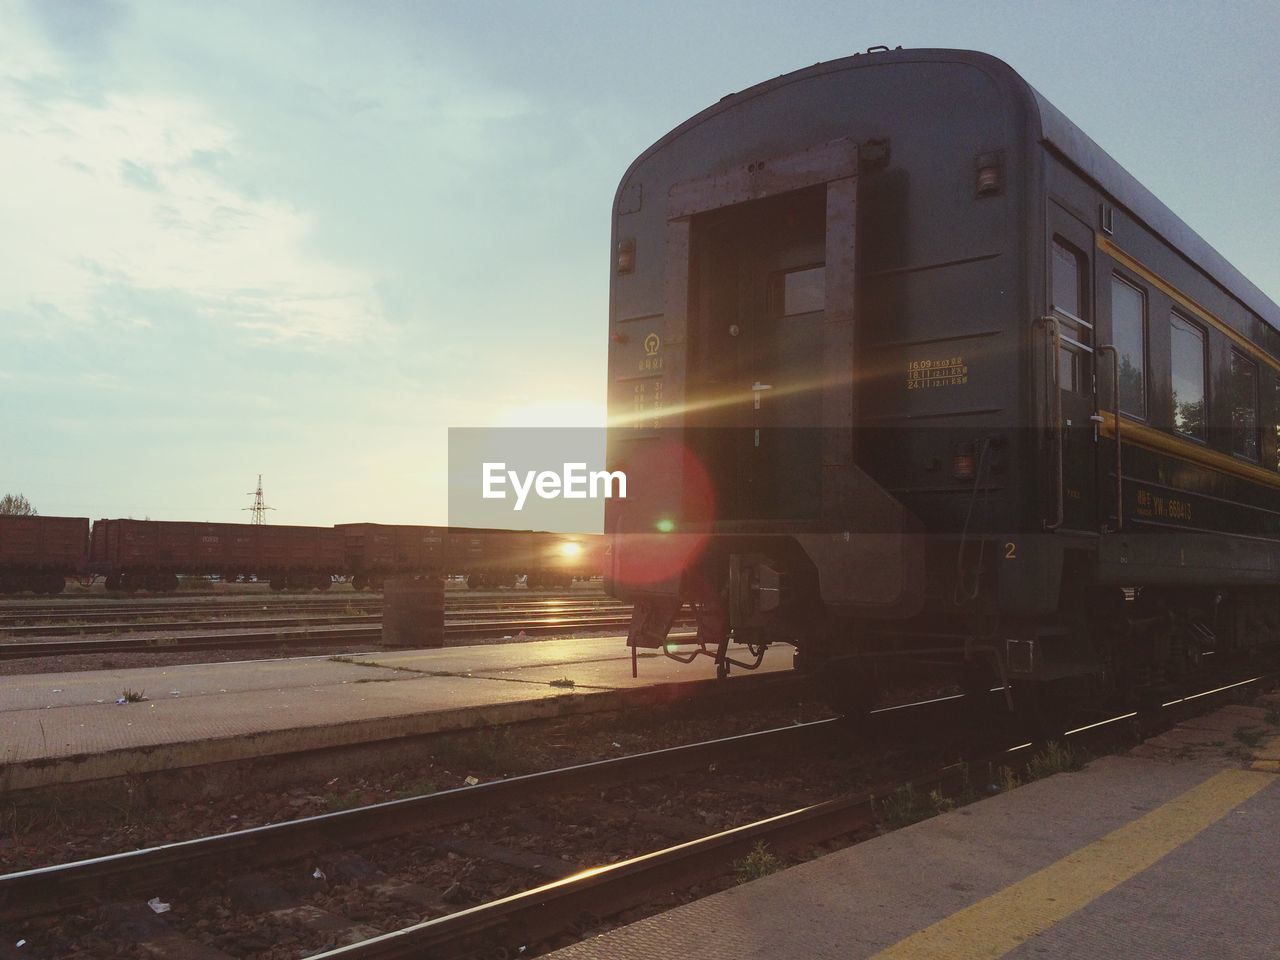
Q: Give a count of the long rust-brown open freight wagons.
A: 4